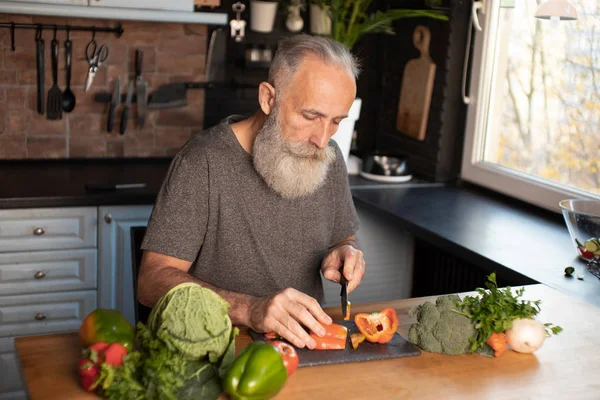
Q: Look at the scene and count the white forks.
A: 0